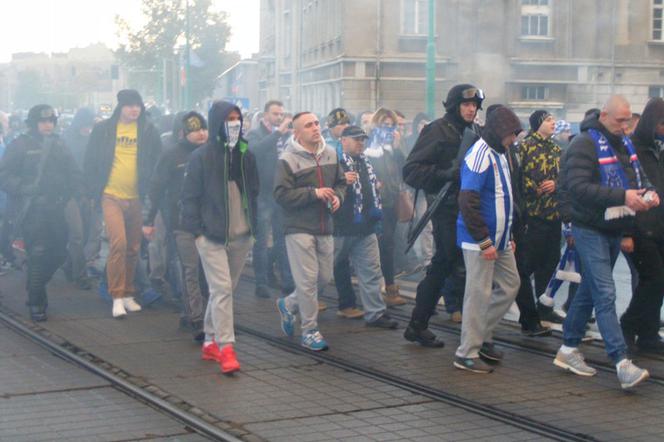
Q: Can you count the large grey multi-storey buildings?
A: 1